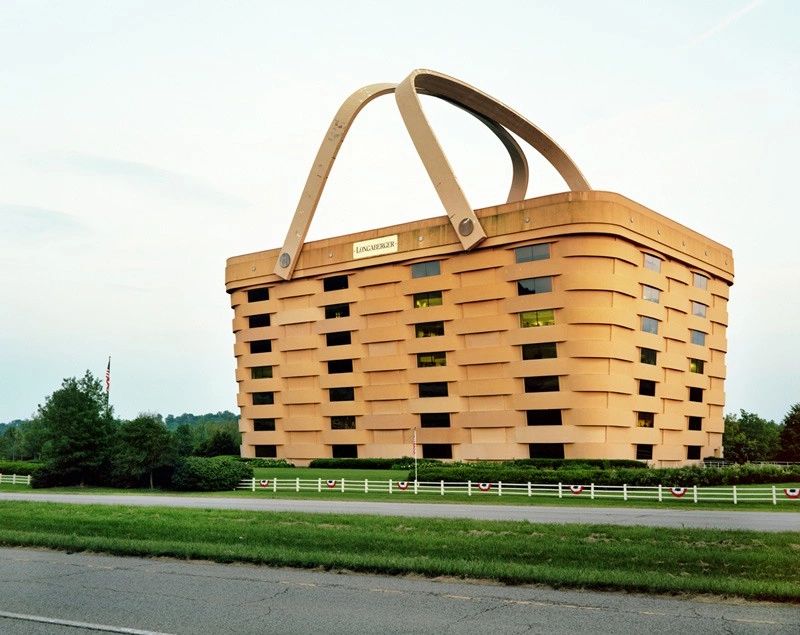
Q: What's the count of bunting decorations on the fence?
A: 7